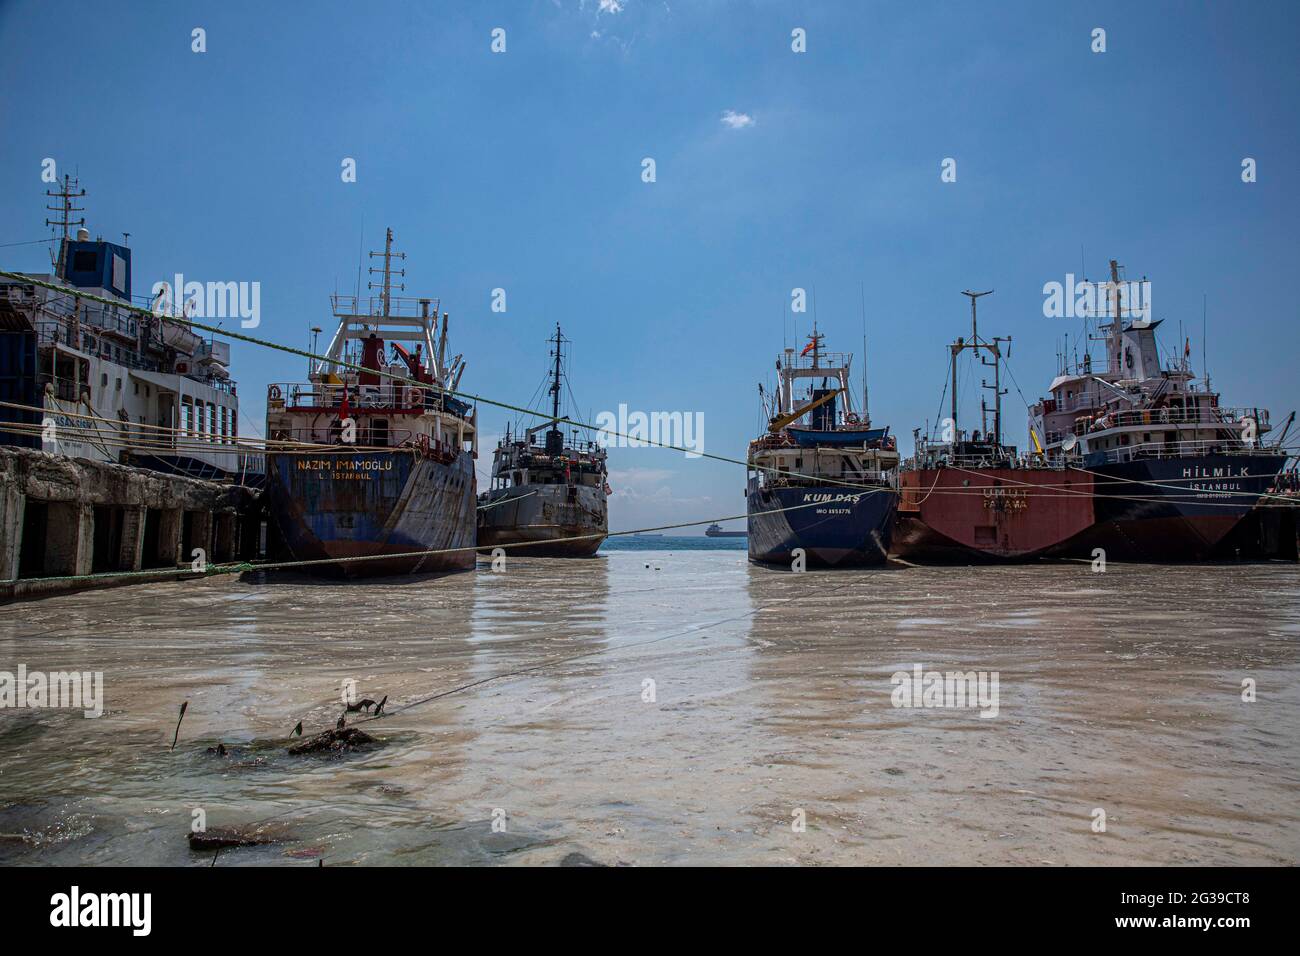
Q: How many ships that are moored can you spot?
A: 6